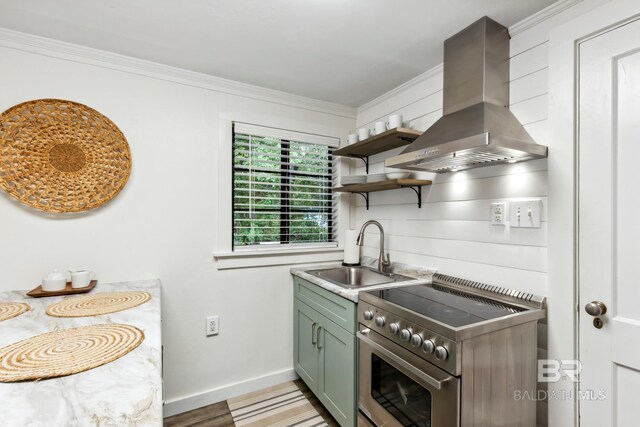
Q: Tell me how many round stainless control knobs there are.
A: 7